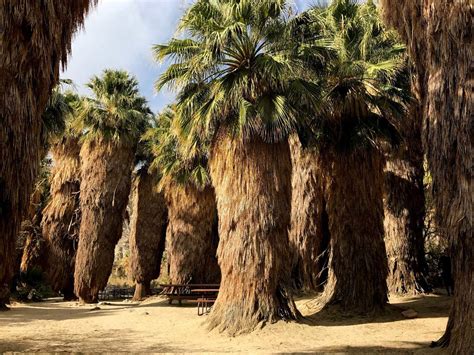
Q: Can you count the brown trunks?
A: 10